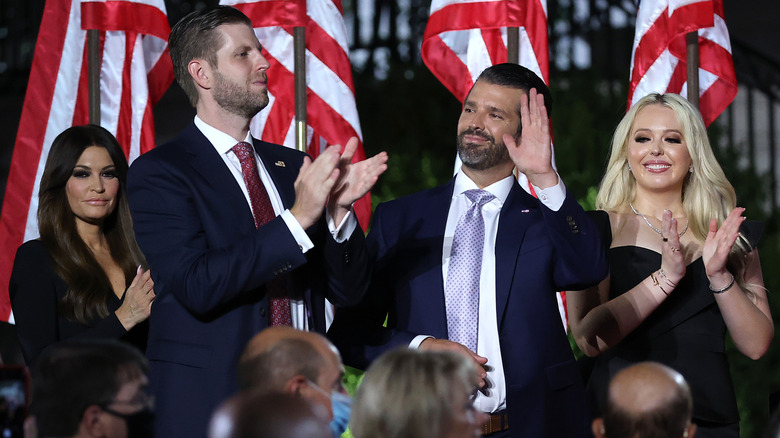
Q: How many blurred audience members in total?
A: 5